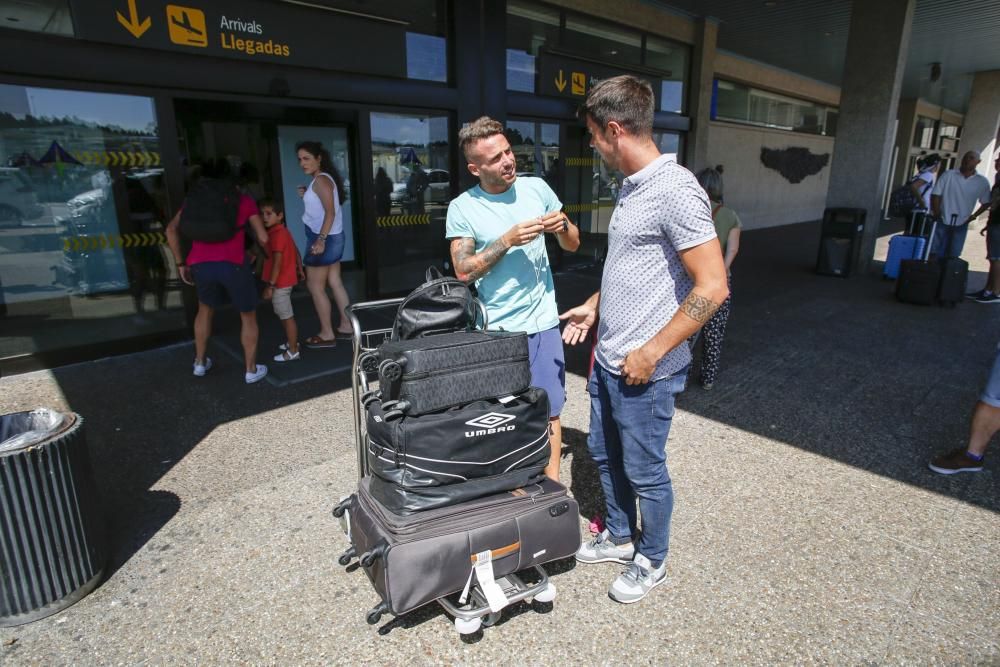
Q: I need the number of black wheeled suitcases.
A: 3